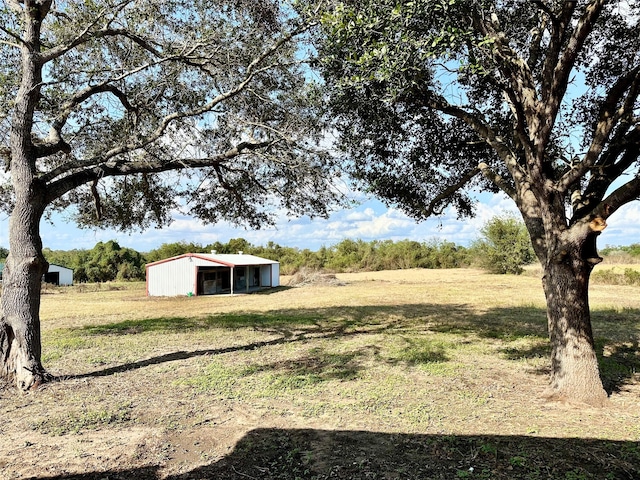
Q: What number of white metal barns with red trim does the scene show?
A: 1